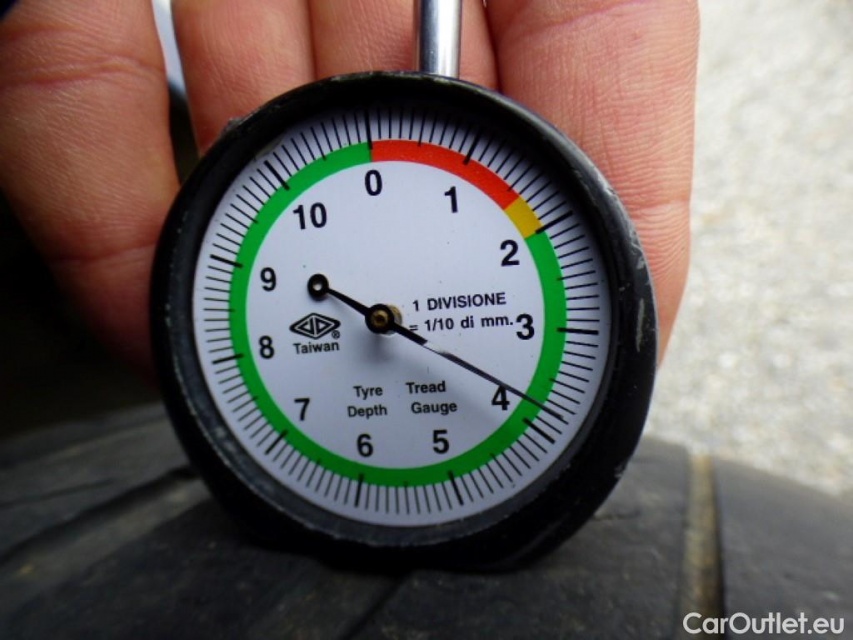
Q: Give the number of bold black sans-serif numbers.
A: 11